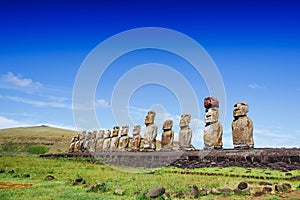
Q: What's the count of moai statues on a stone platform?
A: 15